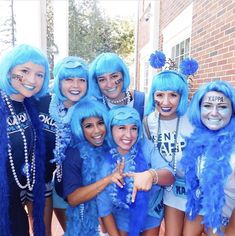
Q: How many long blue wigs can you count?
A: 7